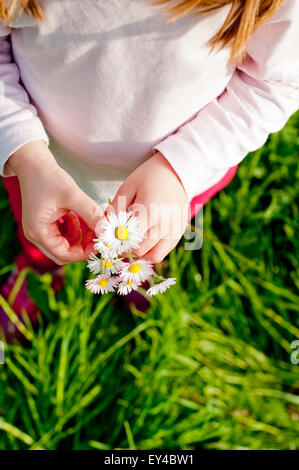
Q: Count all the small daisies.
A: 7